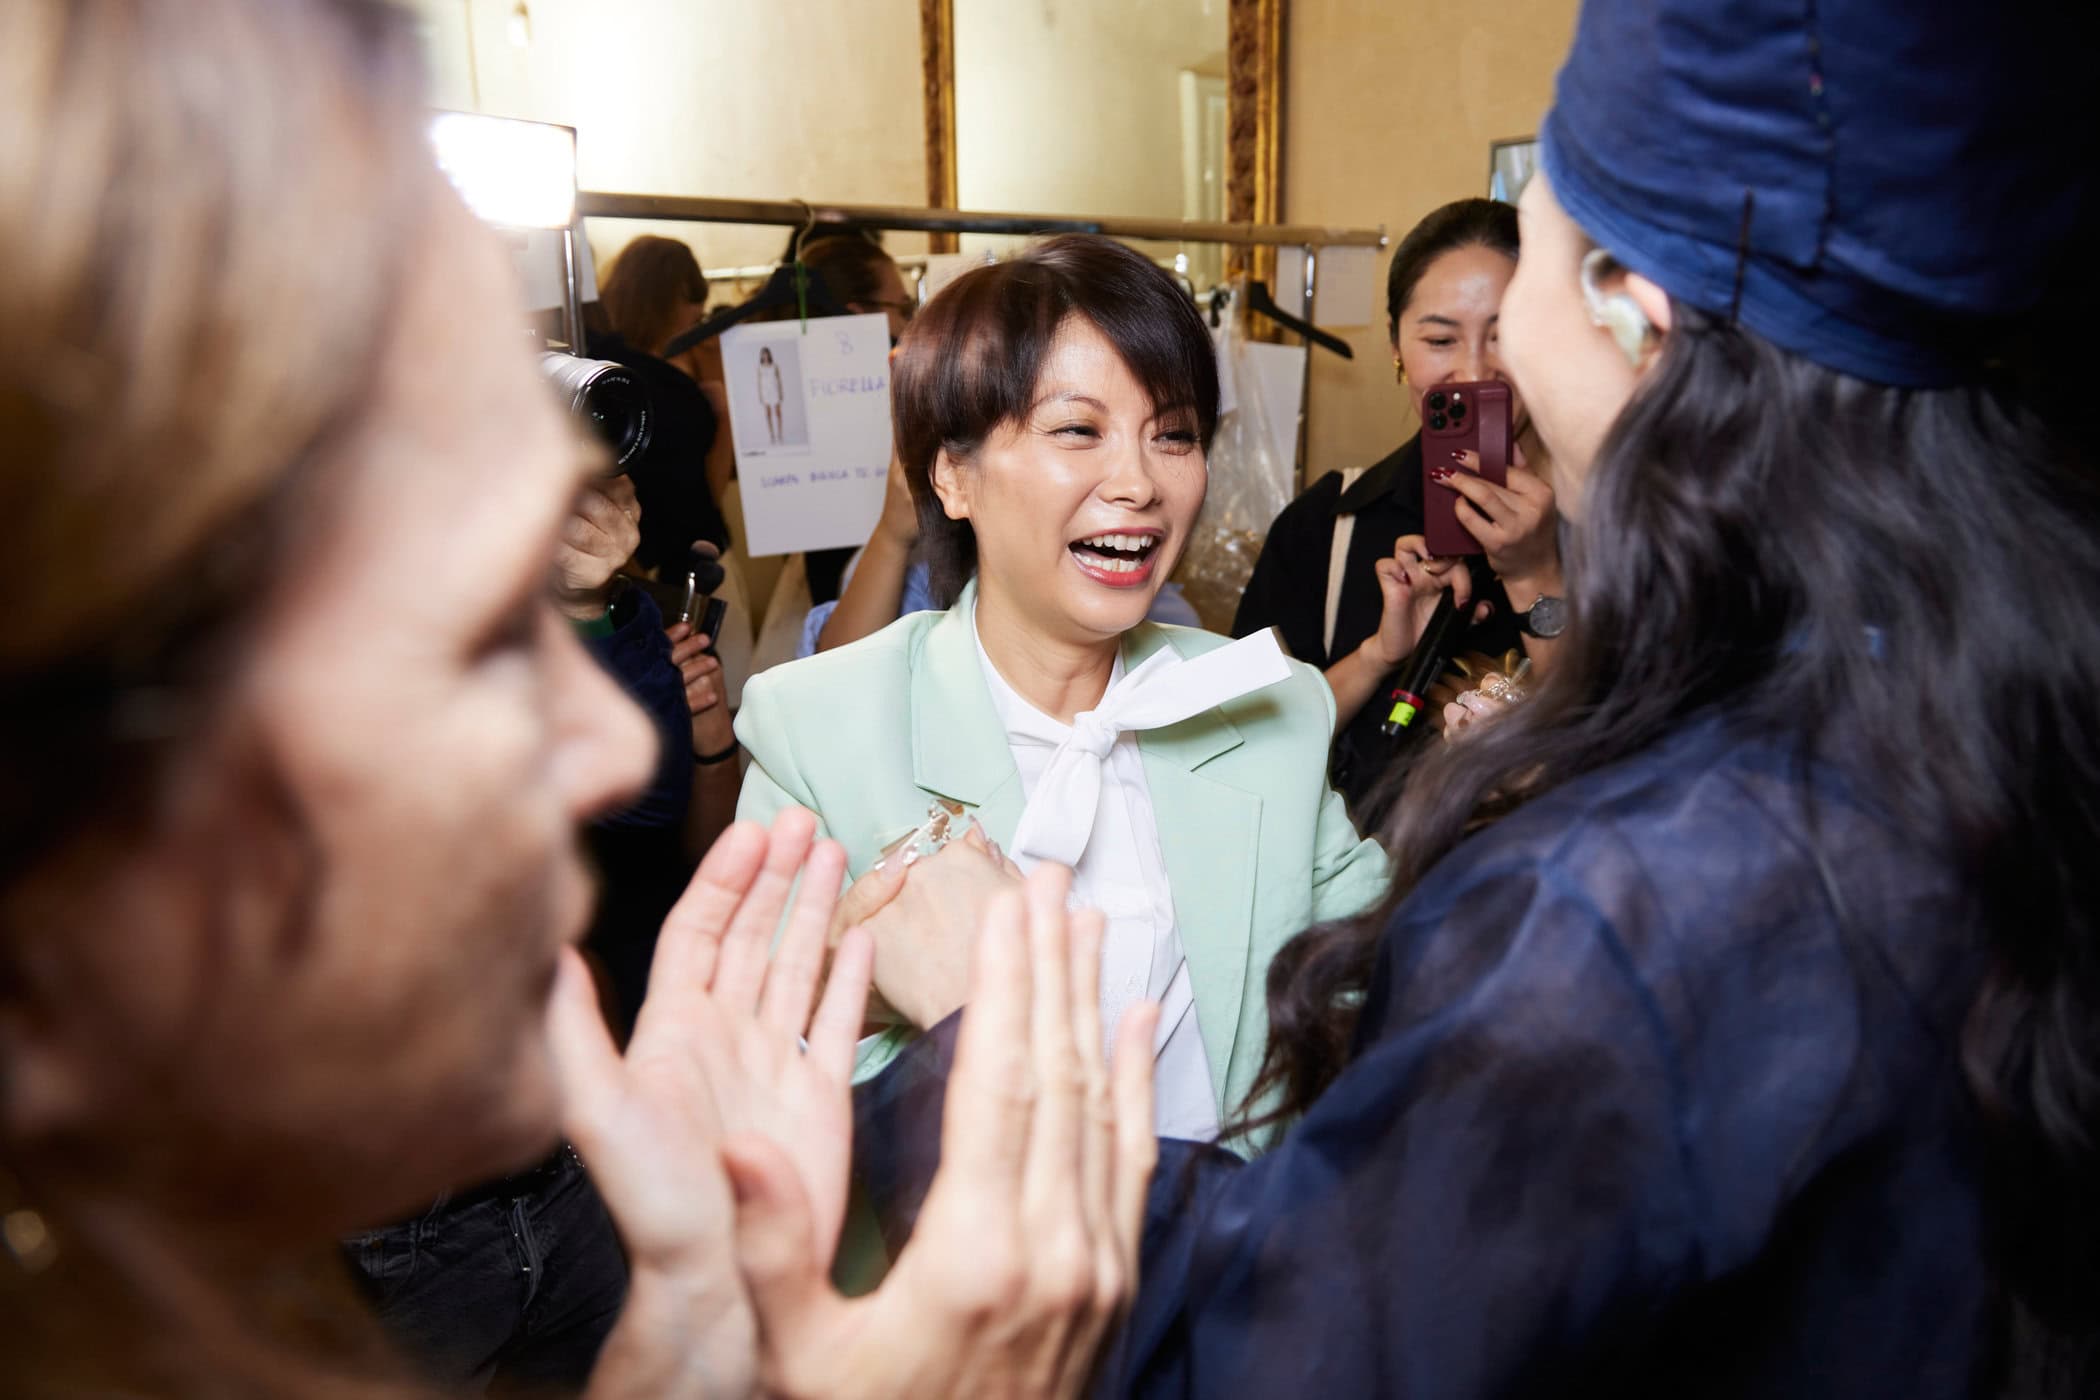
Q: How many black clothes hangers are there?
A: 2